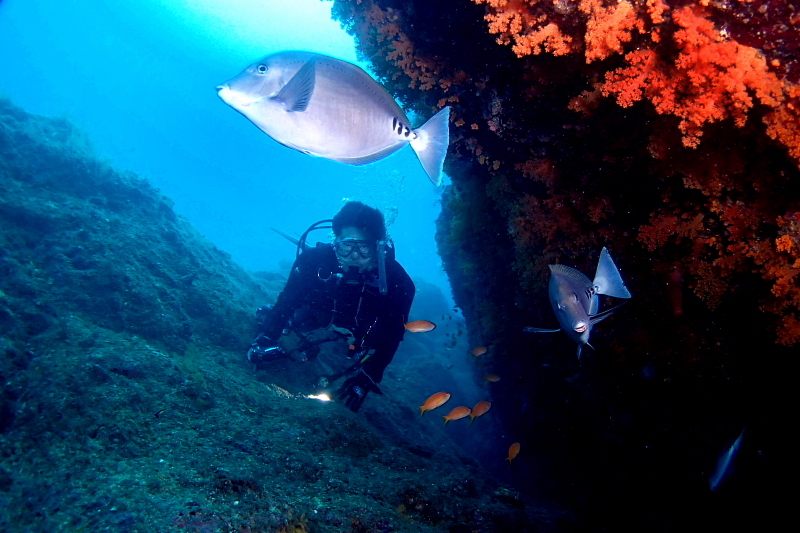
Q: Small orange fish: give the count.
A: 7